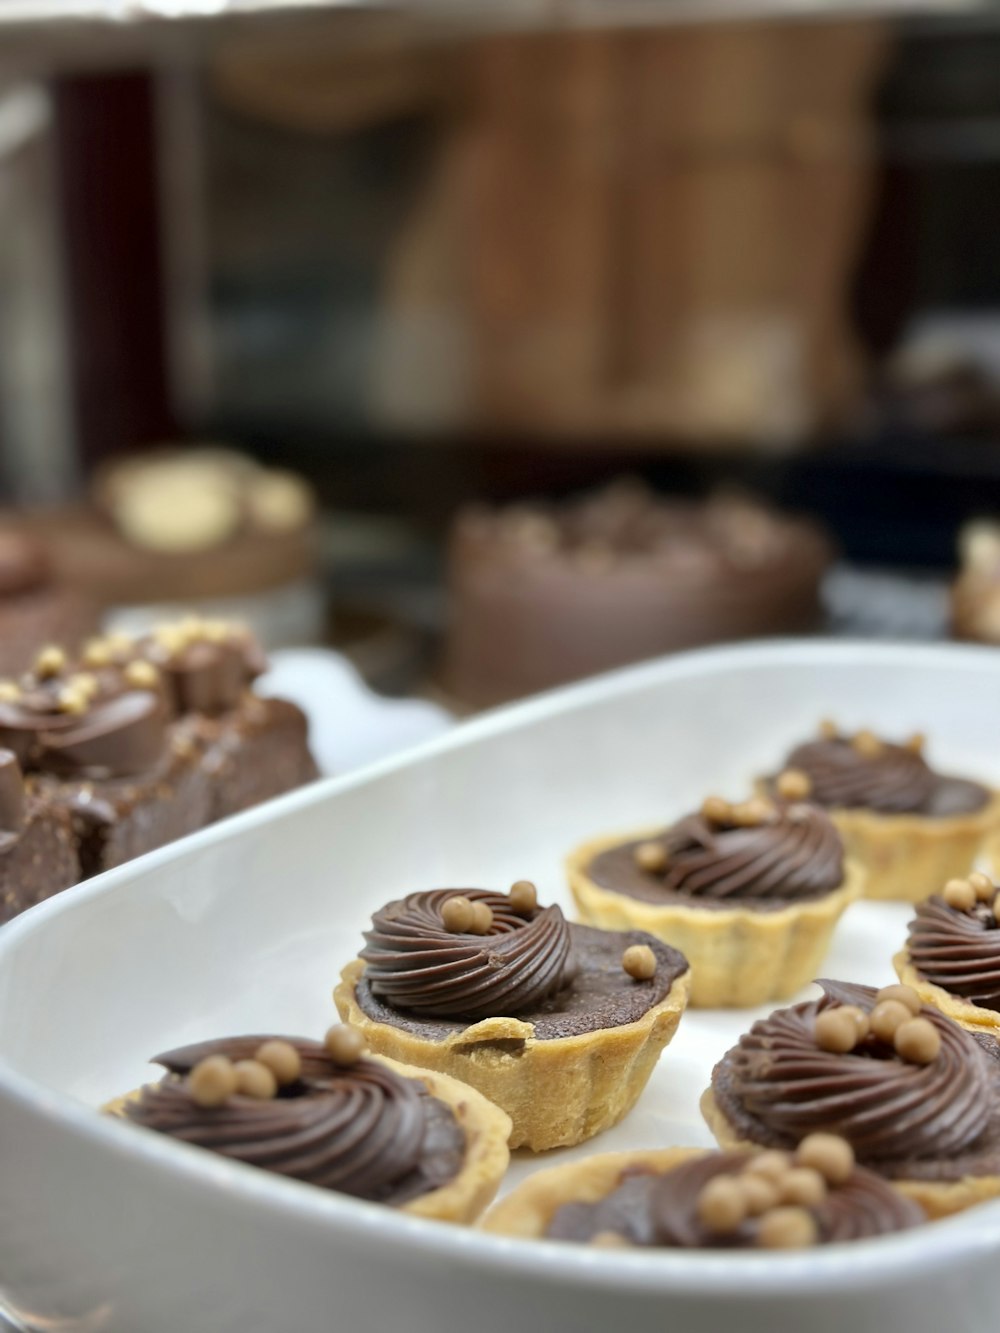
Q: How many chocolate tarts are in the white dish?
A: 7